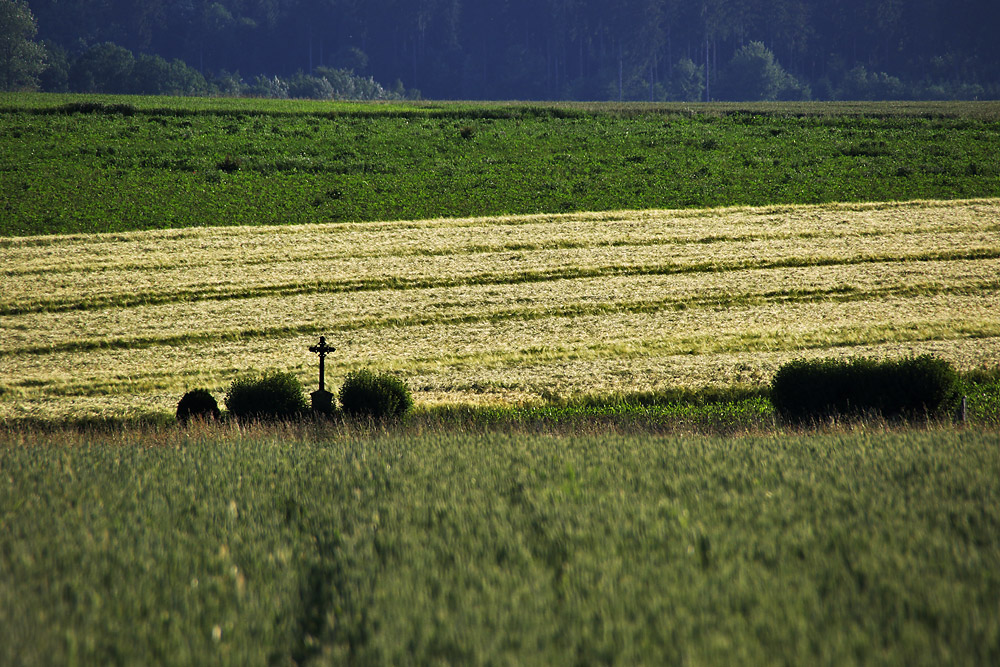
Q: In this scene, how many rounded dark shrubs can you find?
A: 4